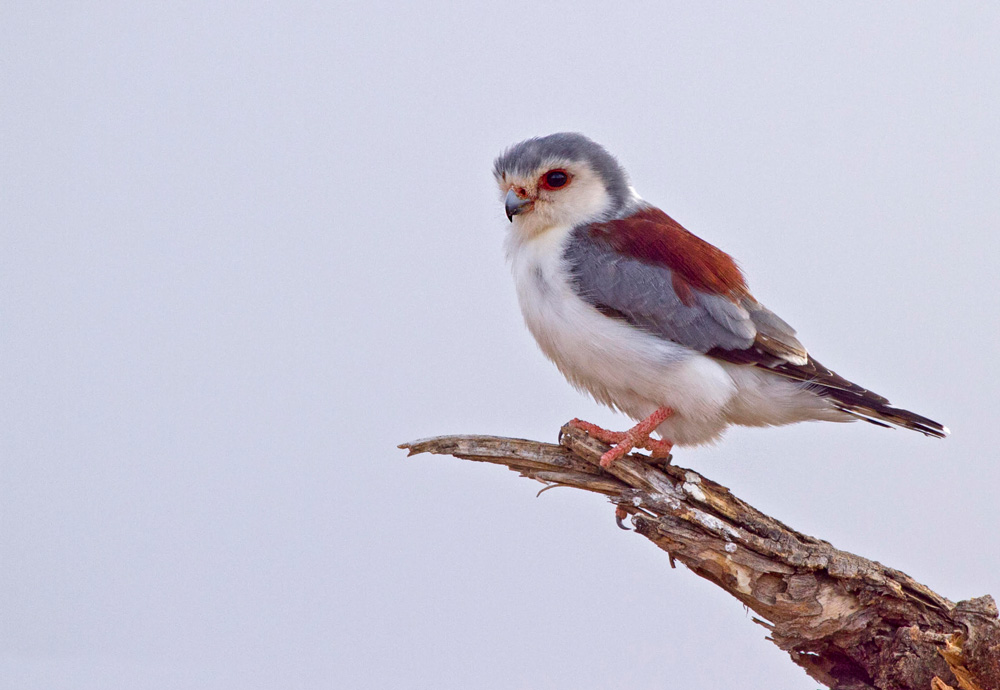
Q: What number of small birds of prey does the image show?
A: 1